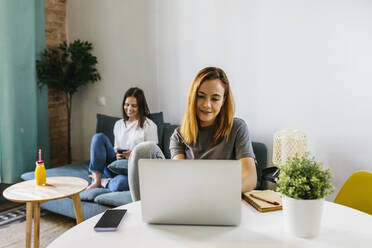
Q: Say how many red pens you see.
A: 1